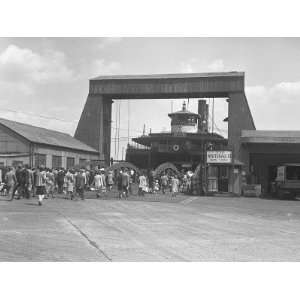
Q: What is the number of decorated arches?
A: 2